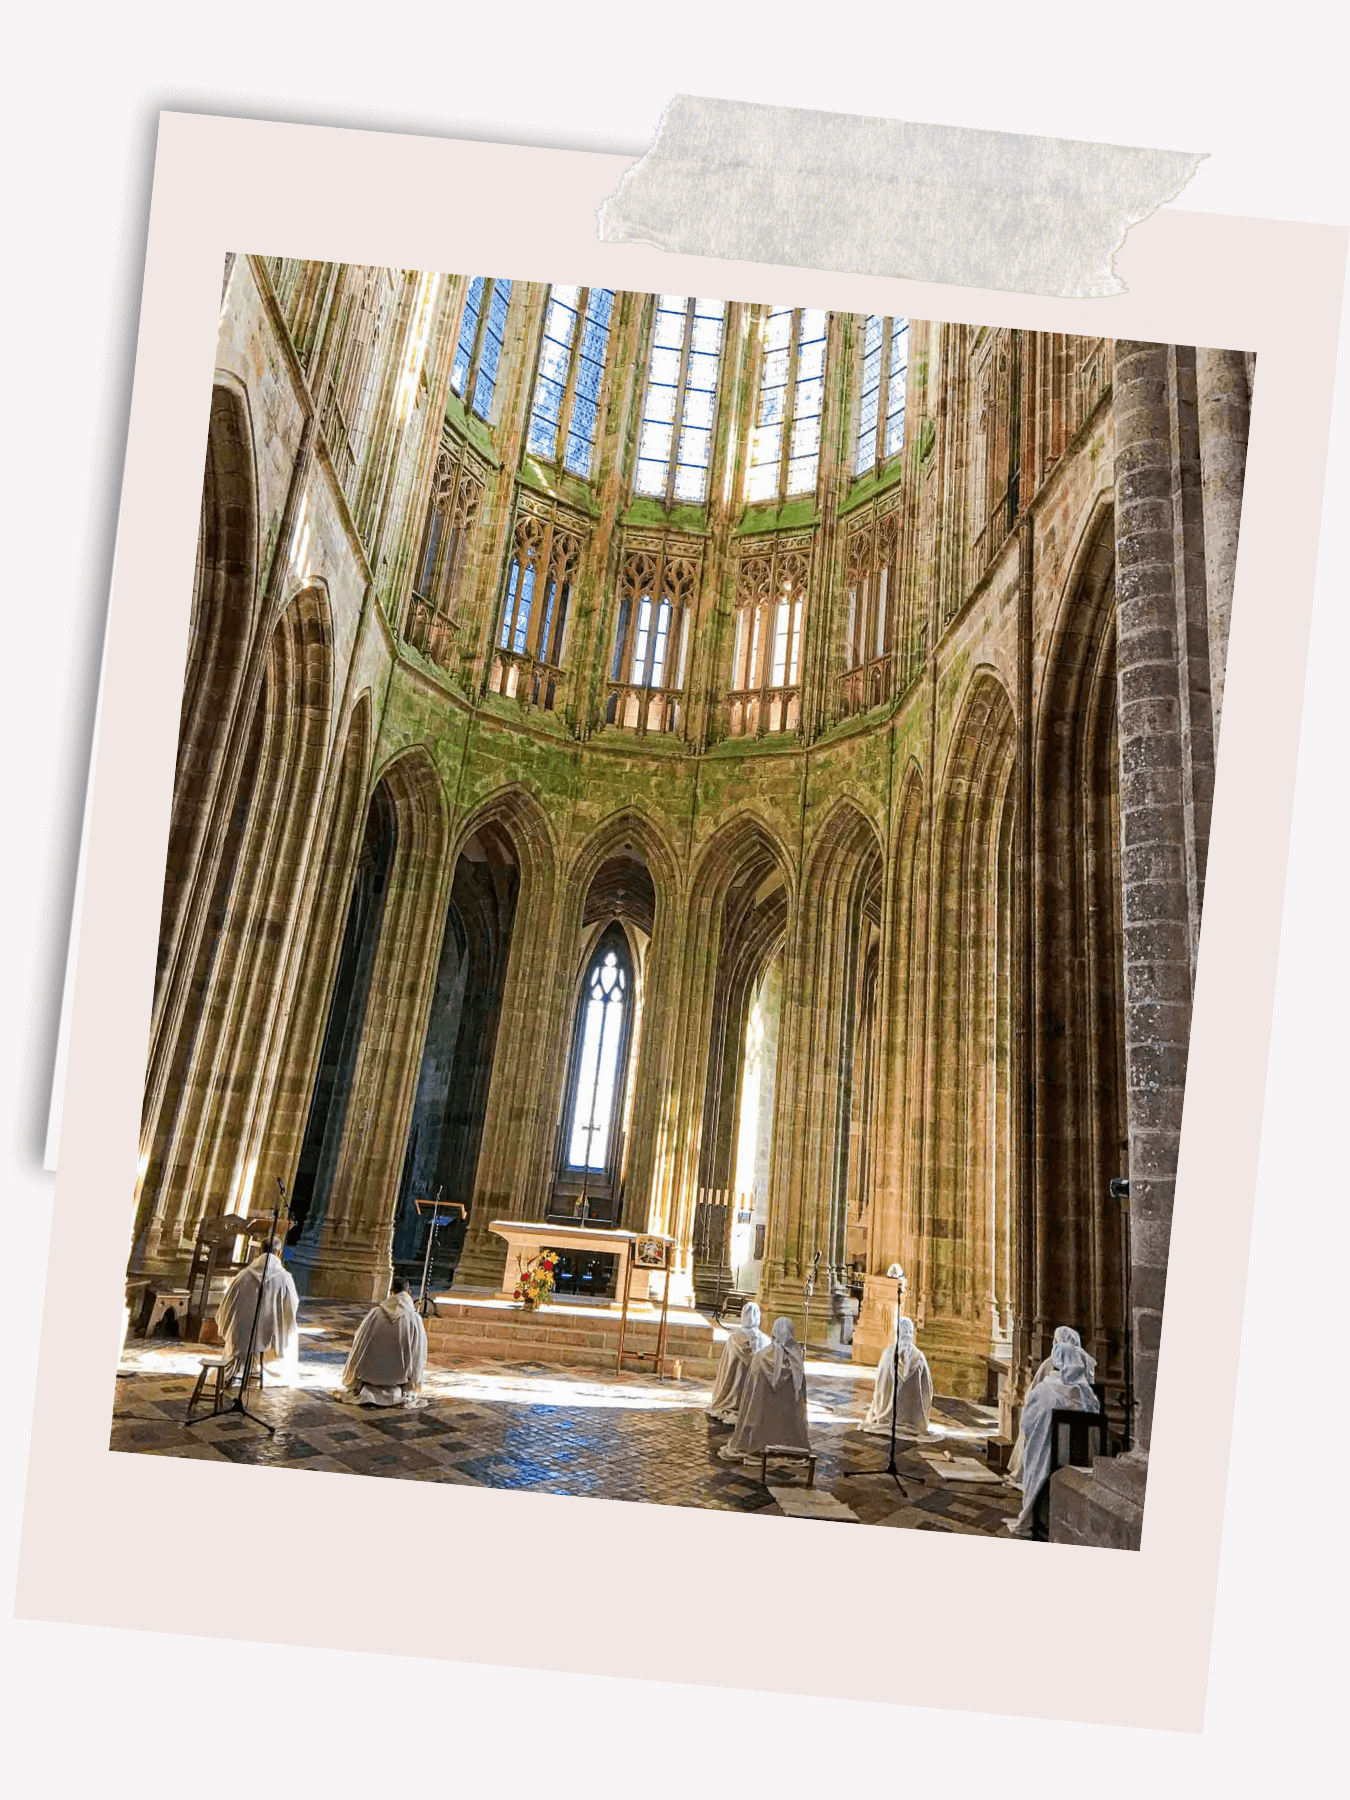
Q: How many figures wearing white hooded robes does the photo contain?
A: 7